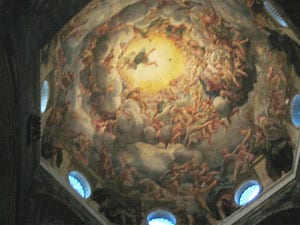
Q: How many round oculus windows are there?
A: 6